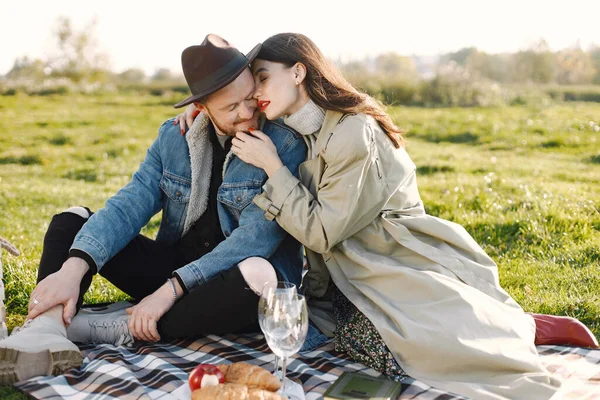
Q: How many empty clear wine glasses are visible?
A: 2